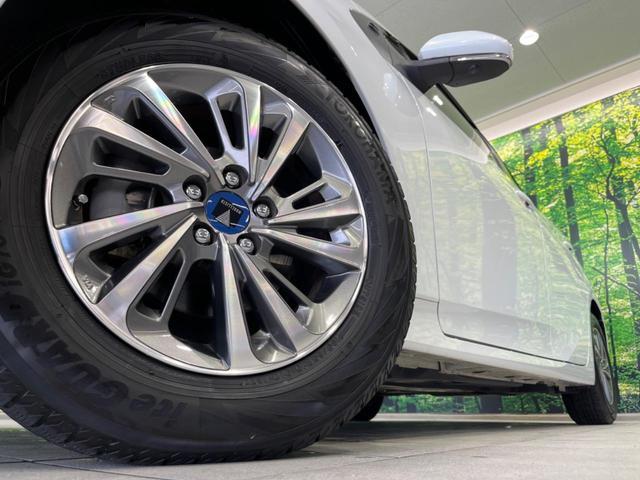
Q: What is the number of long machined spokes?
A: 10